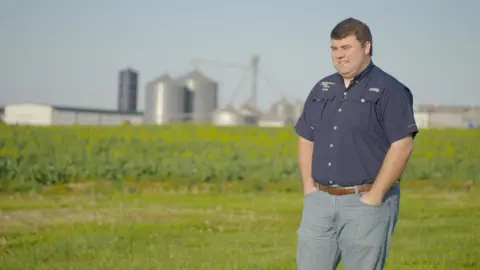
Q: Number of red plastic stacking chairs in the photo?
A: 0